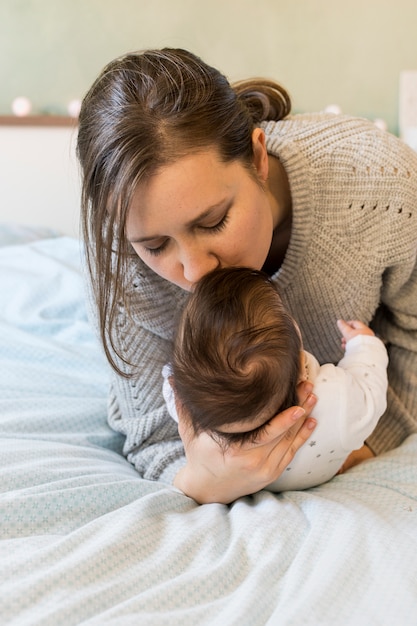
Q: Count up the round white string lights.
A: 4